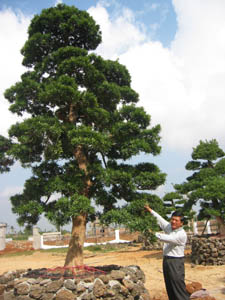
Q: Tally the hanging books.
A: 0